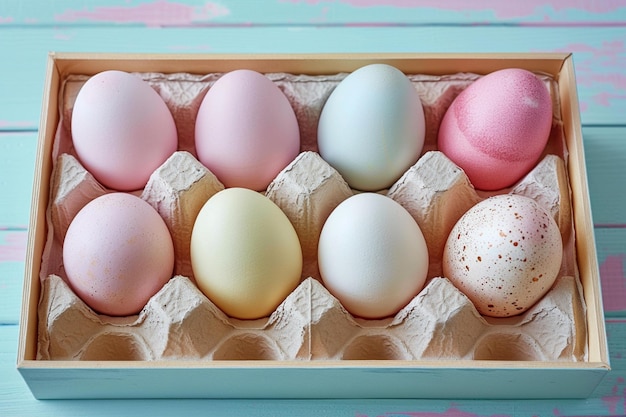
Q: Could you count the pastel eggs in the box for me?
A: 8